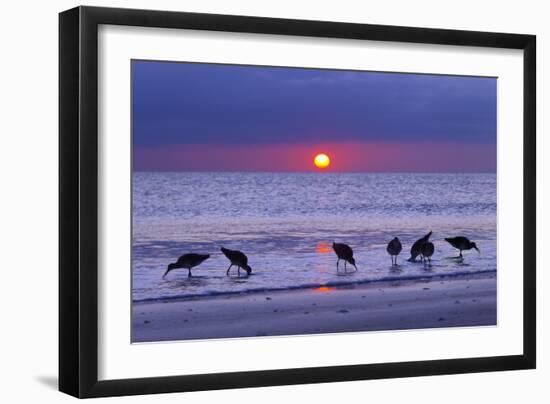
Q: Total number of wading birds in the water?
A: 7